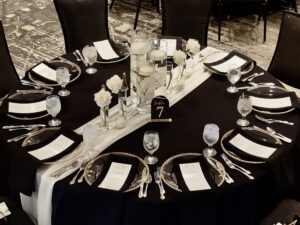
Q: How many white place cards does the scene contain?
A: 10